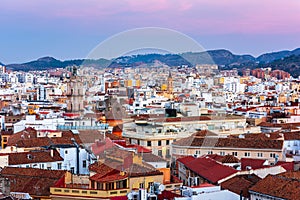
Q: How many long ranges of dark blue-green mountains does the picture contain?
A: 1